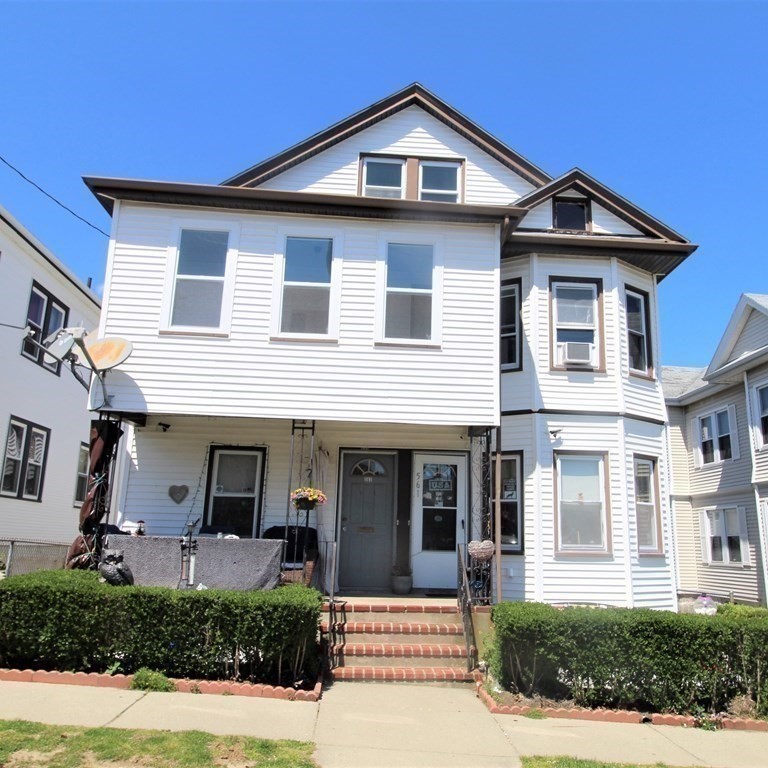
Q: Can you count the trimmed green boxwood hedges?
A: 2